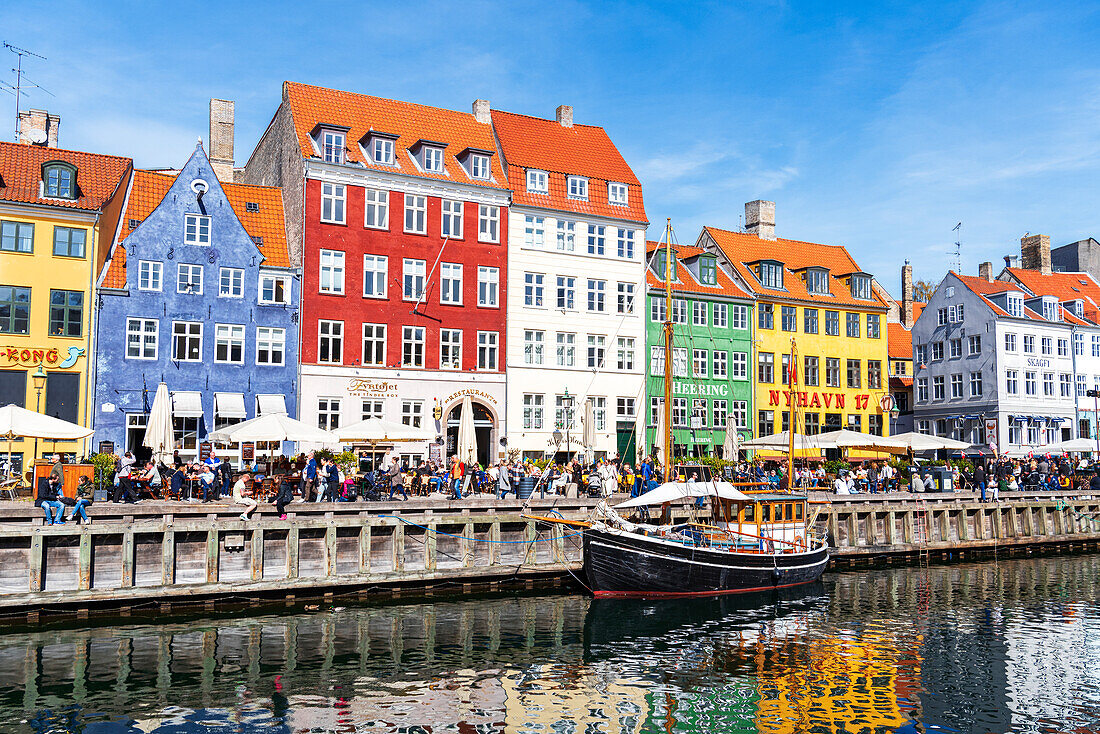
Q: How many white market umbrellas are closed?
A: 5